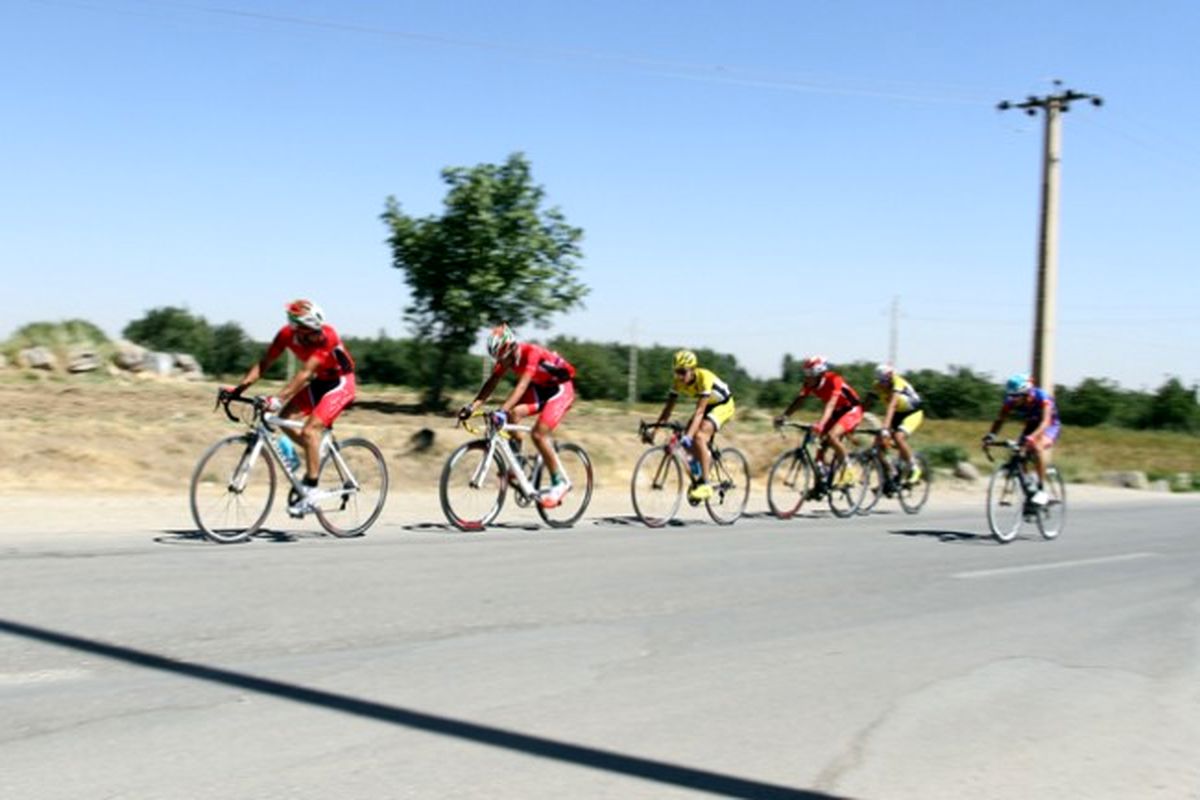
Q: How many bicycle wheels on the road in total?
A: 12